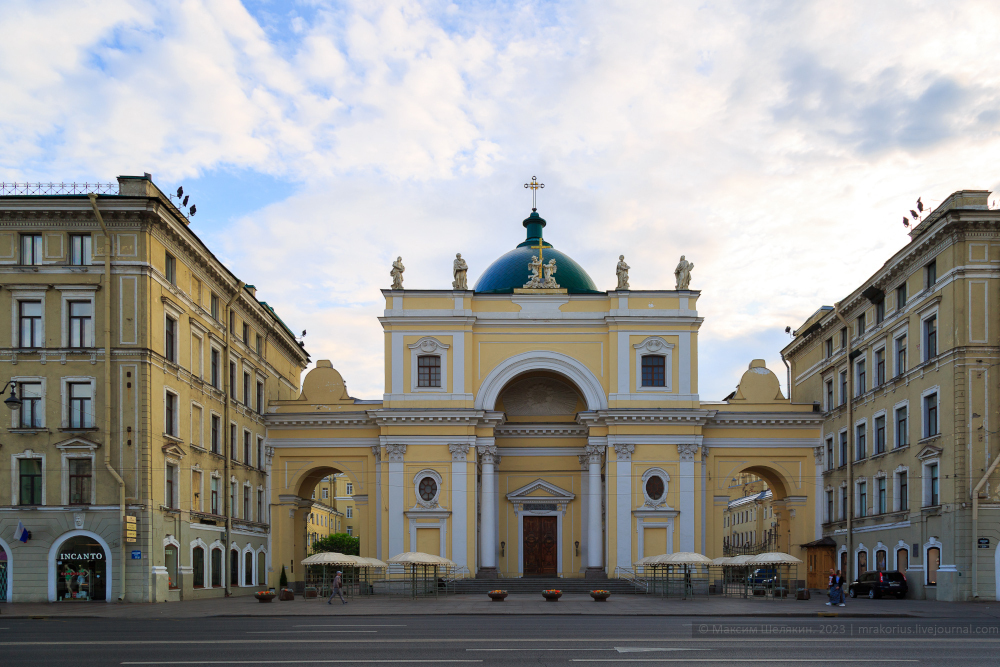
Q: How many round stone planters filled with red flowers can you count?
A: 4